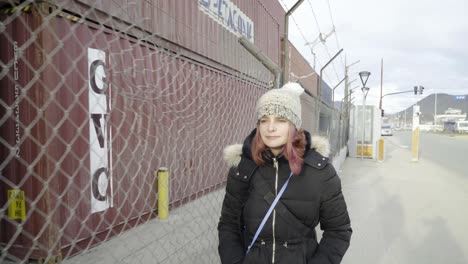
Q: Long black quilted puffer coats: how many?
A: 1